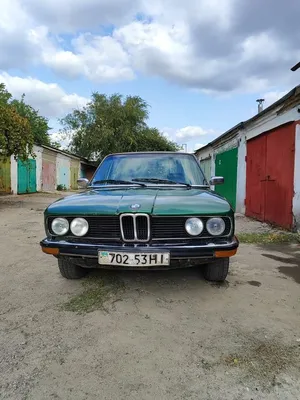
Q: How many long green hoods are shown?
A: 1